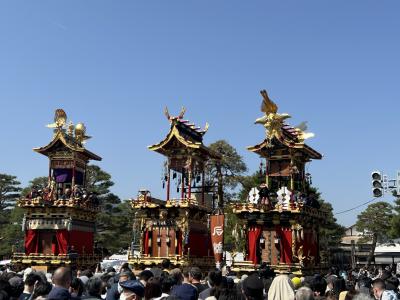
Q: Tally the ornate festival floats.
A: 3